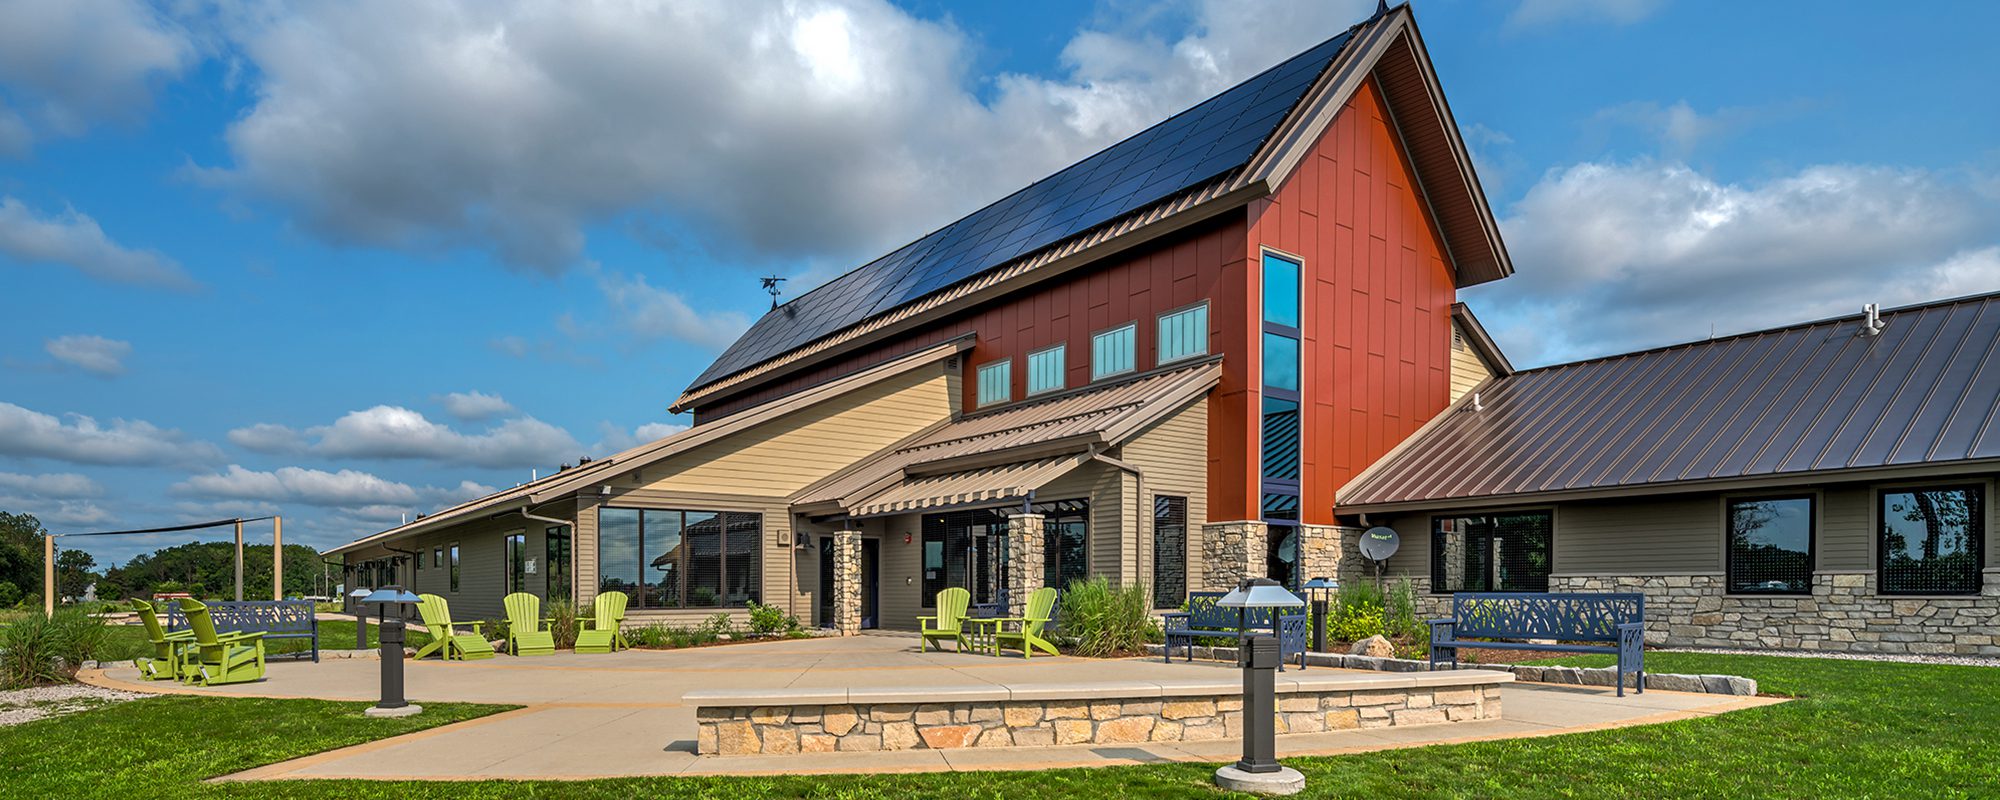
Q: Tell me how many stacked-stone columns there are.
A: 2